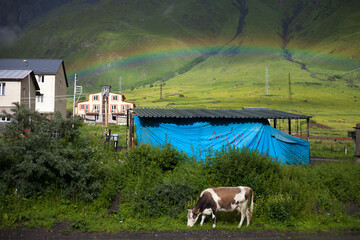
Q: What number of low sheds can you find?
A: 1